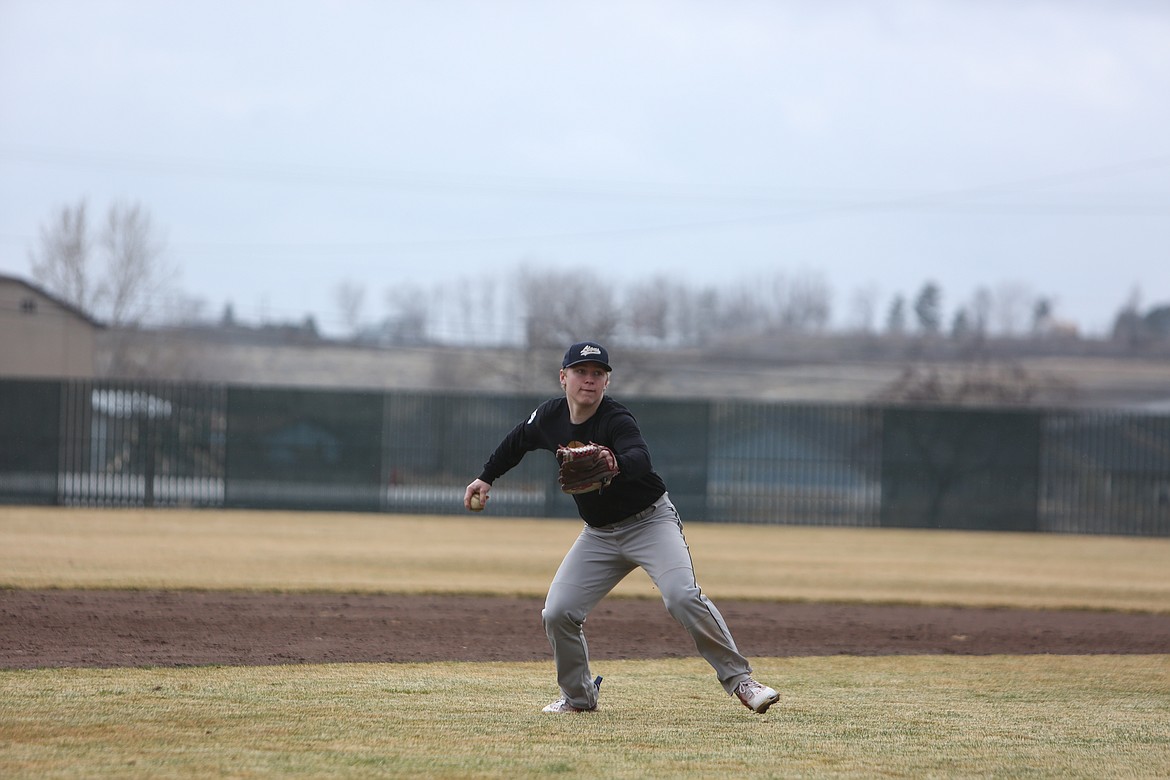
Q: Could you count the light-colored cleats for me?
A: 2